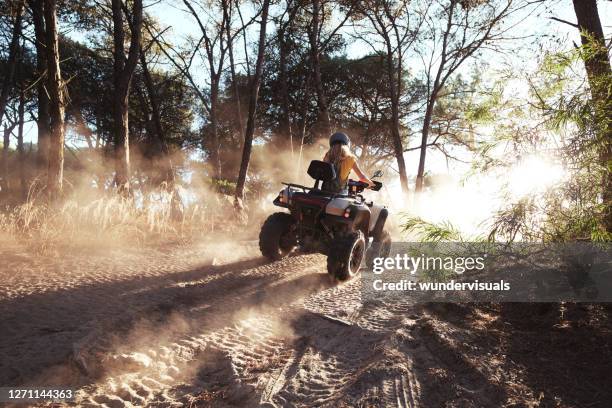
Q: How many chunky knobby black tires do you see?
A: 3